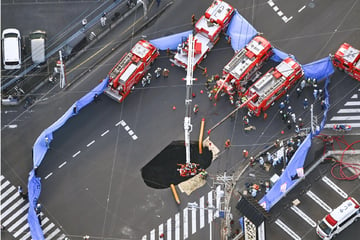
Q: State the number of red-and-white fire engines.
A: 5